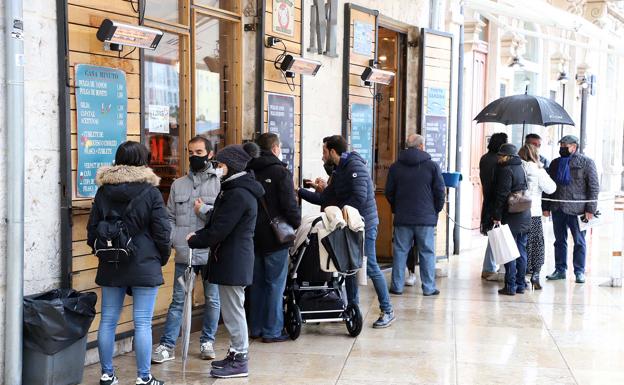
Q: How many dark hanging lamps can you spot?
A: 3